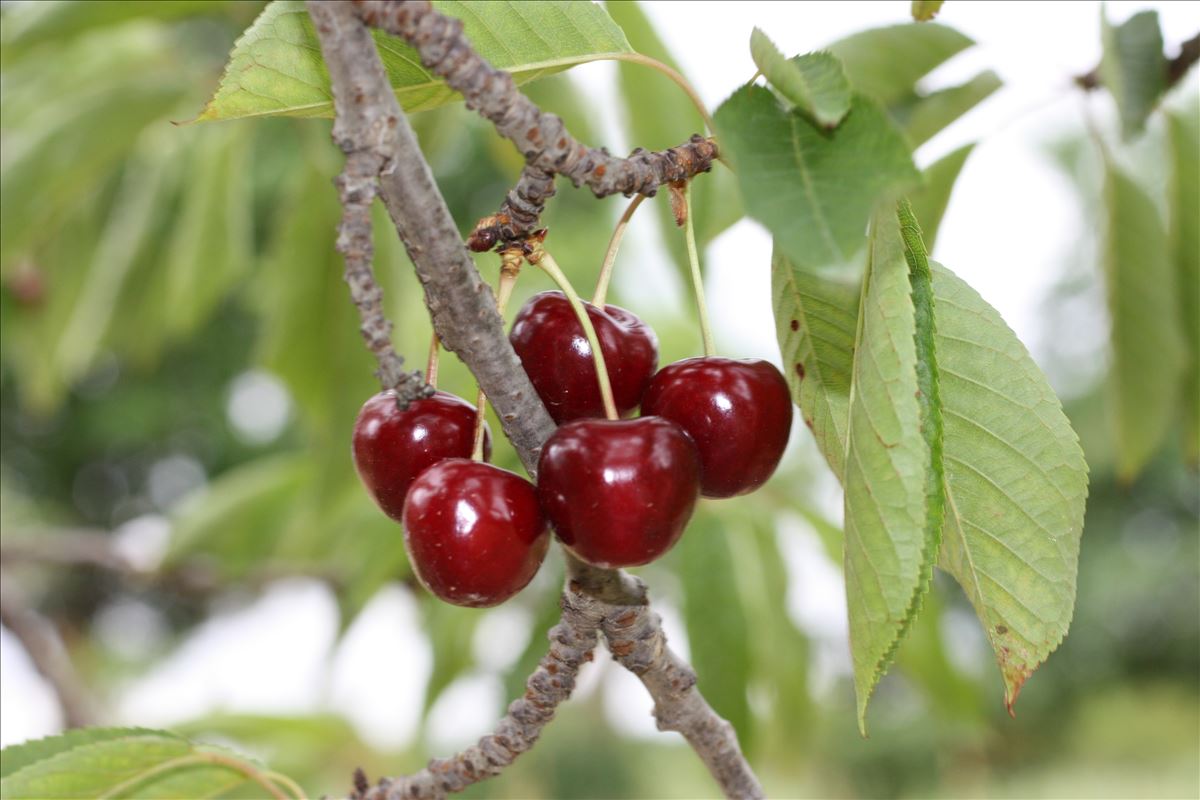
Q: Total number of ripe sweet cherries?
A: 5